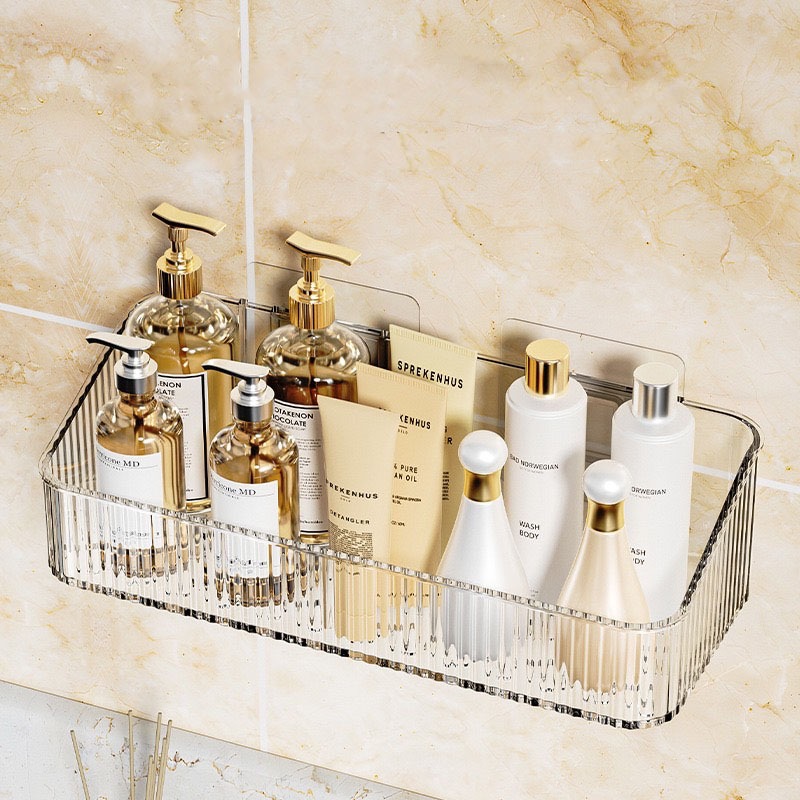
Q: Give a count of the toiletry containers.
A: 11